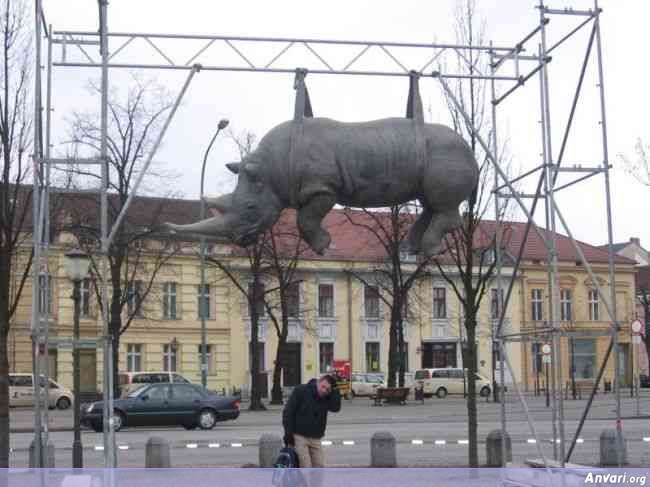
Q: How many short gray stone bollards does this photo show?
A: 6